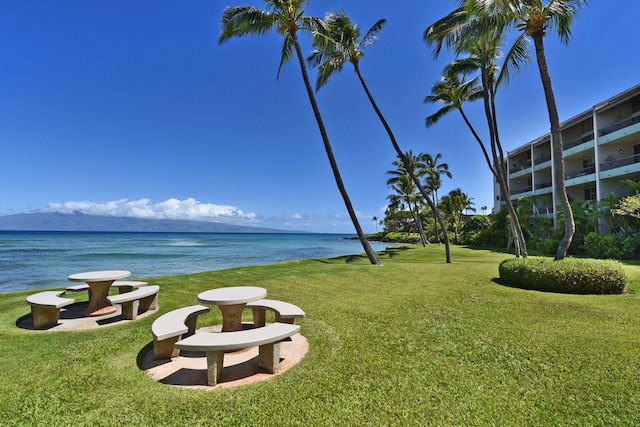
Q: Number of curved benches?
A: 6